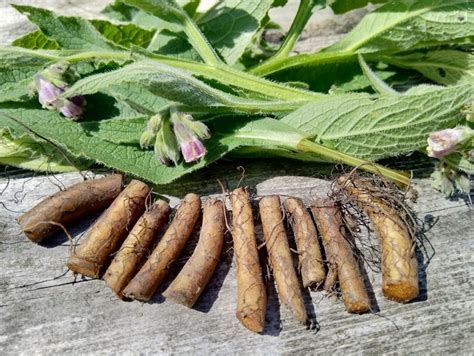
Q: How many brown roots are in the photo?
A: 10